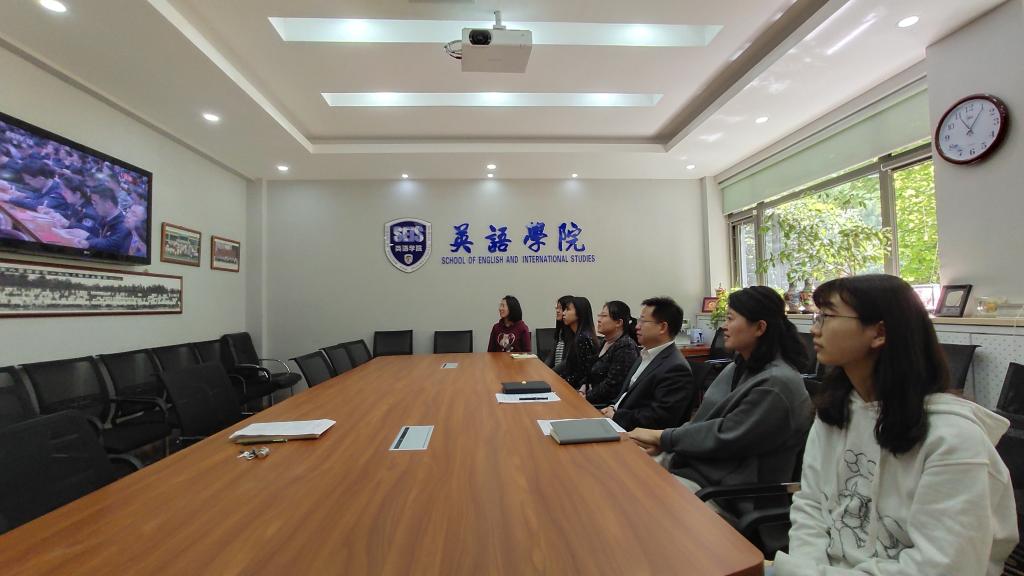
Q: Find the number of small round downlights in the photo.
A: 10